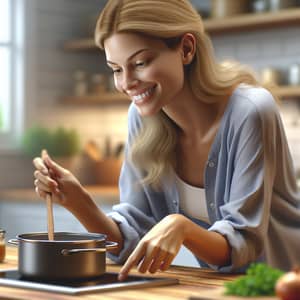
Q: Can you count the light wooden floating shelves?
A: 2